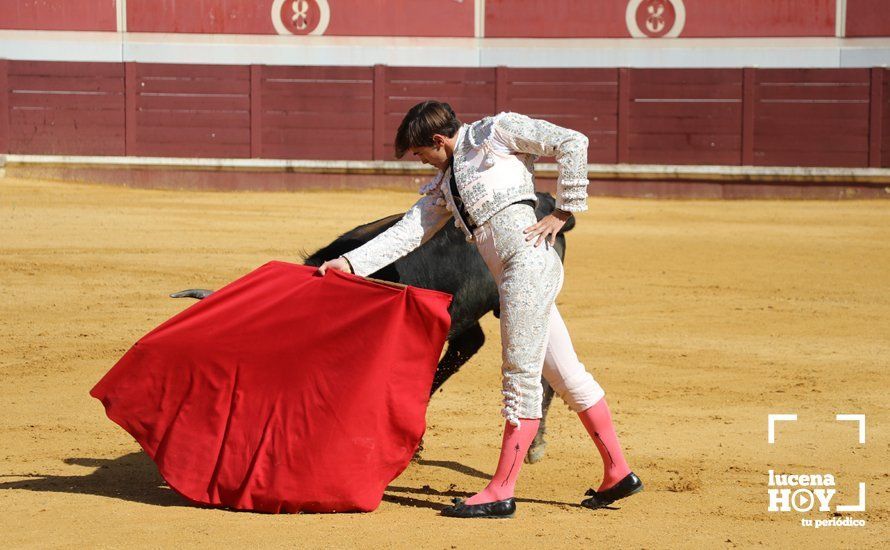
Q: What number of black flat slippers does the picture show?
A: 2